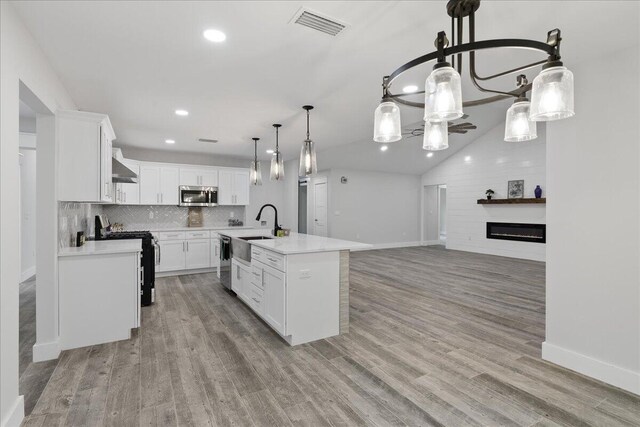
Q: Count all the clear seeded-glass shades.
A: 5